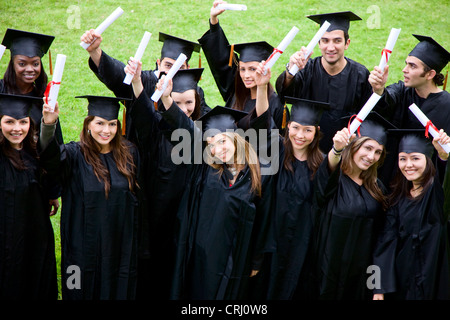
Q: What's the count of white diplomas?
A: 11